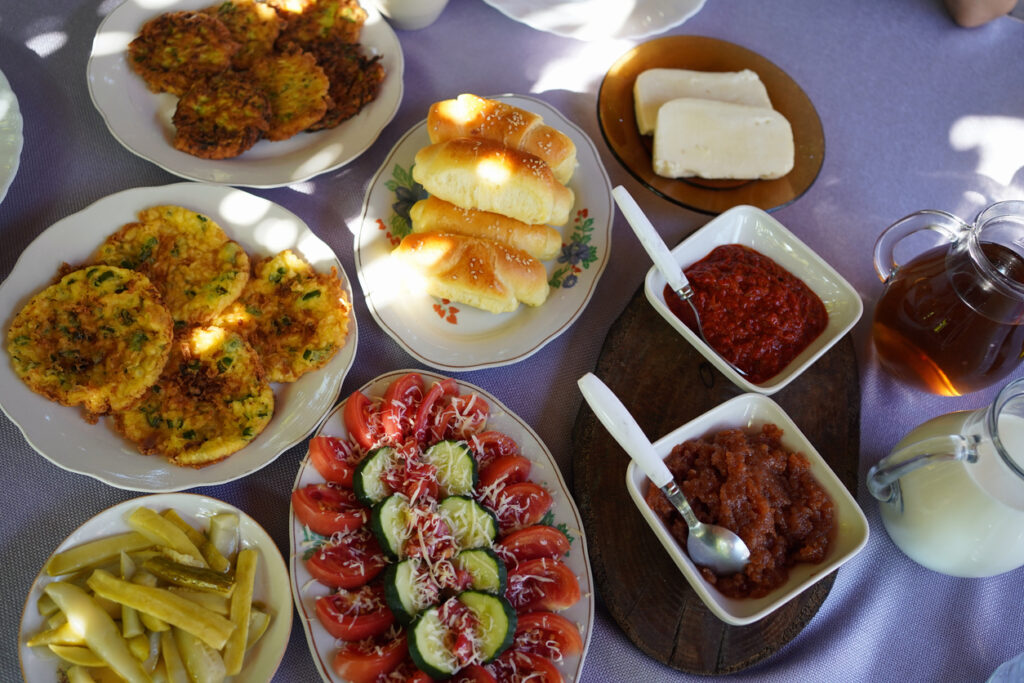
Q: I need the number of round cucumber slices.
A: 8